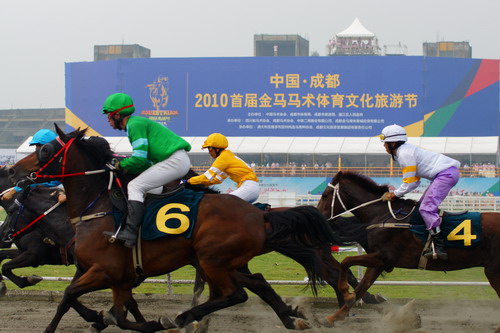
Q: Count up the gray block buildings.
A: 3